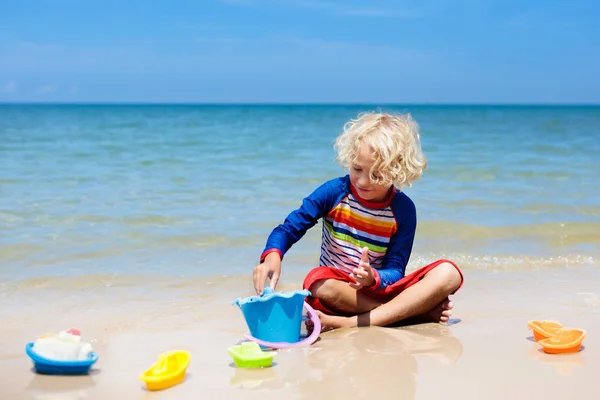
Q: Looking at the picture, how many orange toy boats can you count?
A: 2